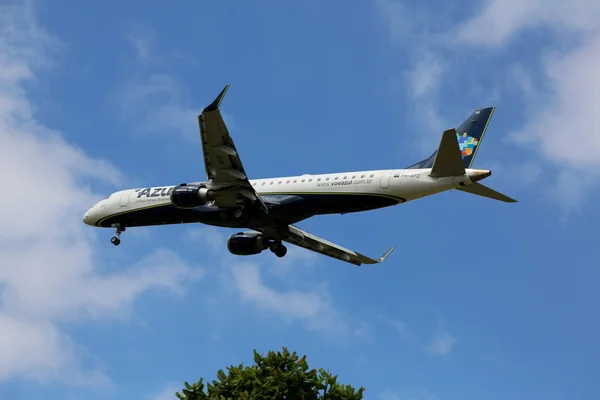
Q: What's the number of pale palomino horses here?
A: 0